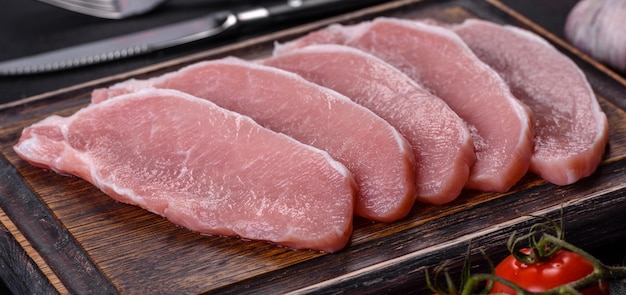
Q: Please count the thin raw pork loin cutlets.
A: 5